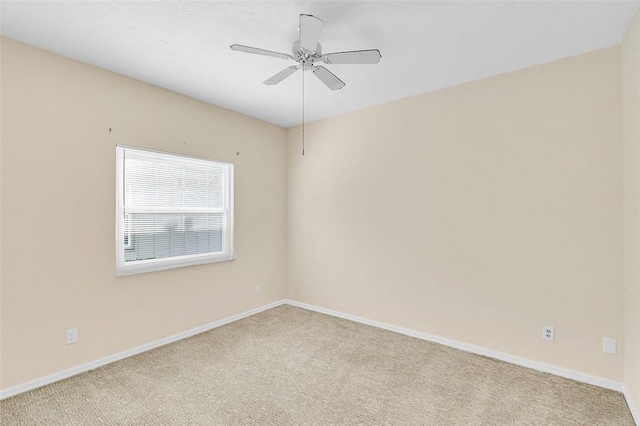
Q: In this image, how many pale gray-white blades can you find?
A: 5